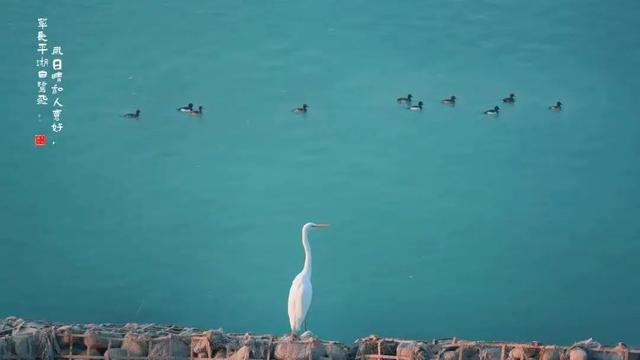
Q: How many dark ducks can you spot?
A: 10